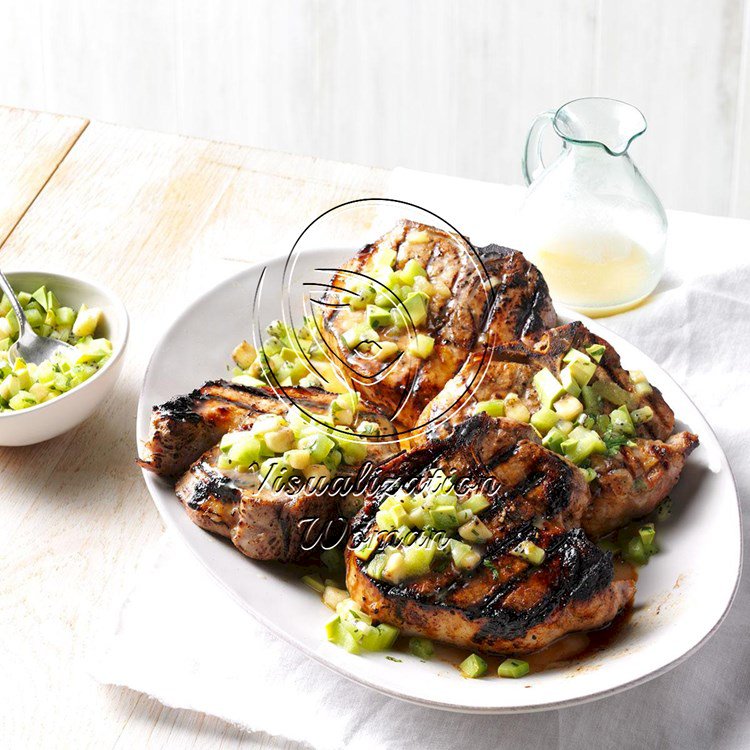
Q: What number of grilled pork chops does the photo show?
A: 4